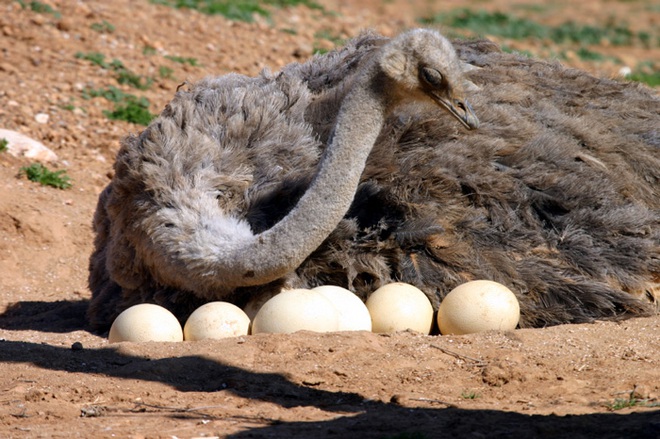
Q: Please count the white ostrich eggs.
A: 6